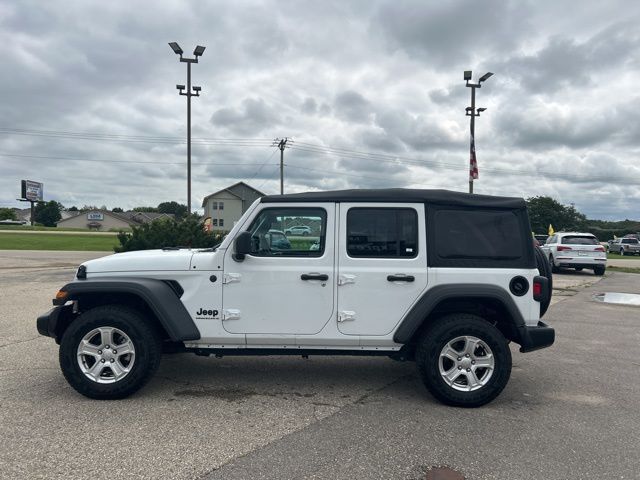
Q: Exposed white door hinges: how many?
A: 4